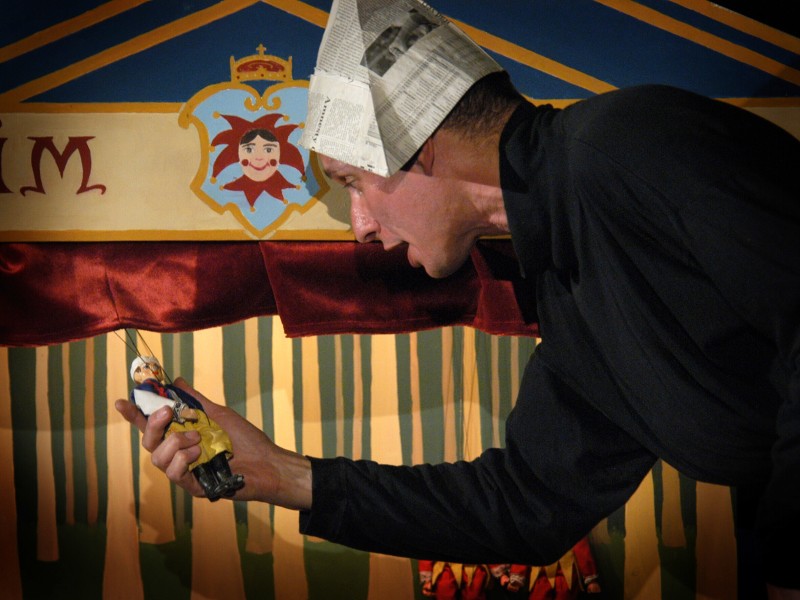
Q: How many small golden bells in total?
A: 10